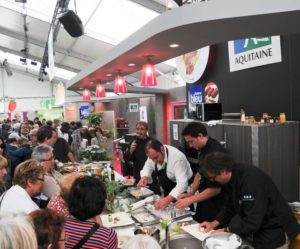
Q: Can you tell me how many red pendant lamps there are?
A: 4